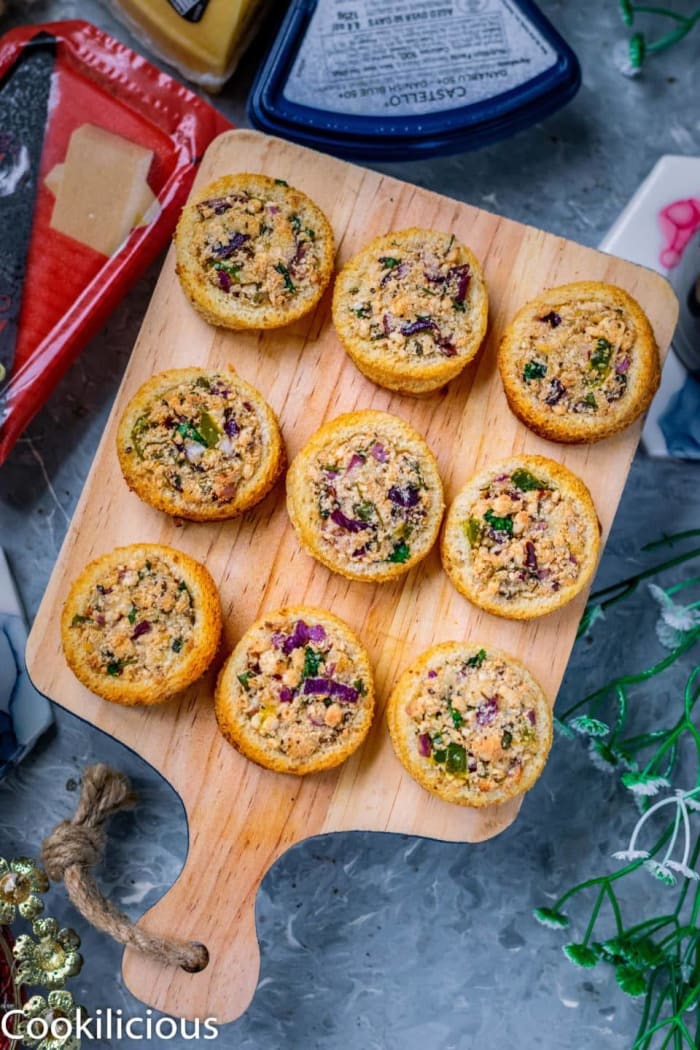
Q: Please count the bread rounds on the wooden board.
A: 9